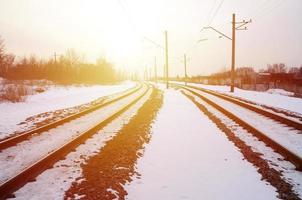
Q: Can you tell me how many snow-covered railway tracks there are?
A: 2